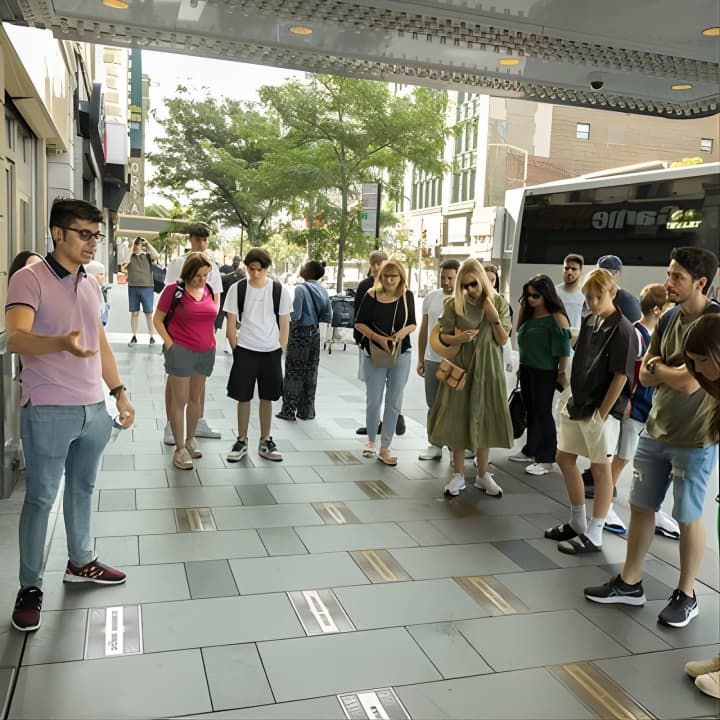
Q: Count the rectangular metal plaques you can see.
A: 10